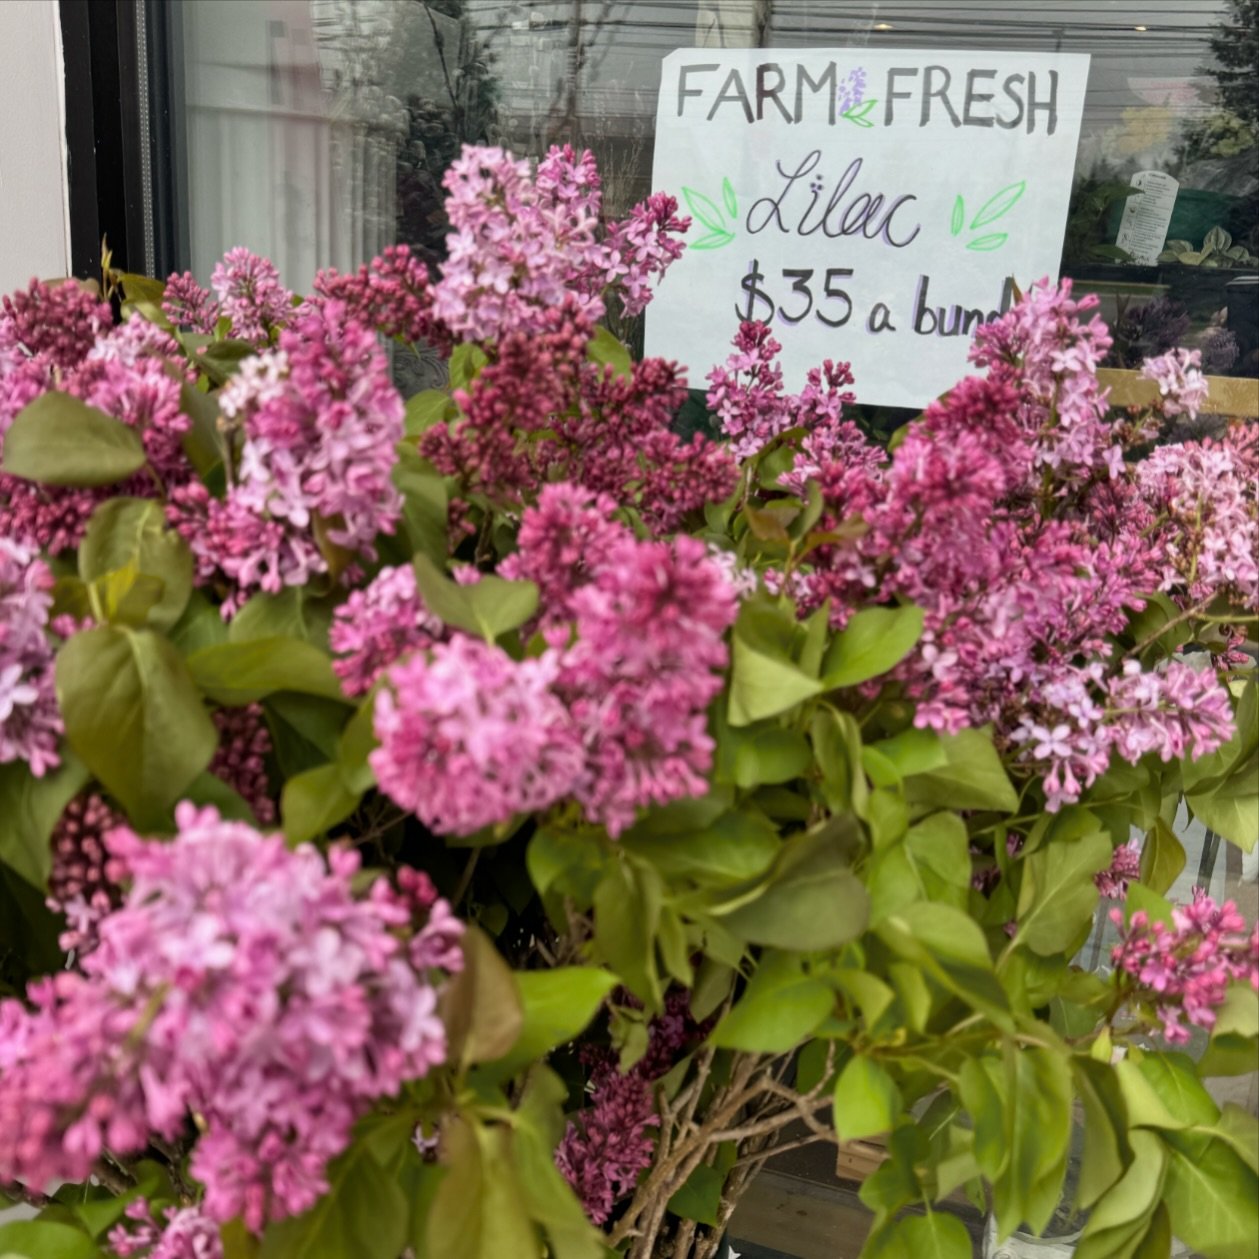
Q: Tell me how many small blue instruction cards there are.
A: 0